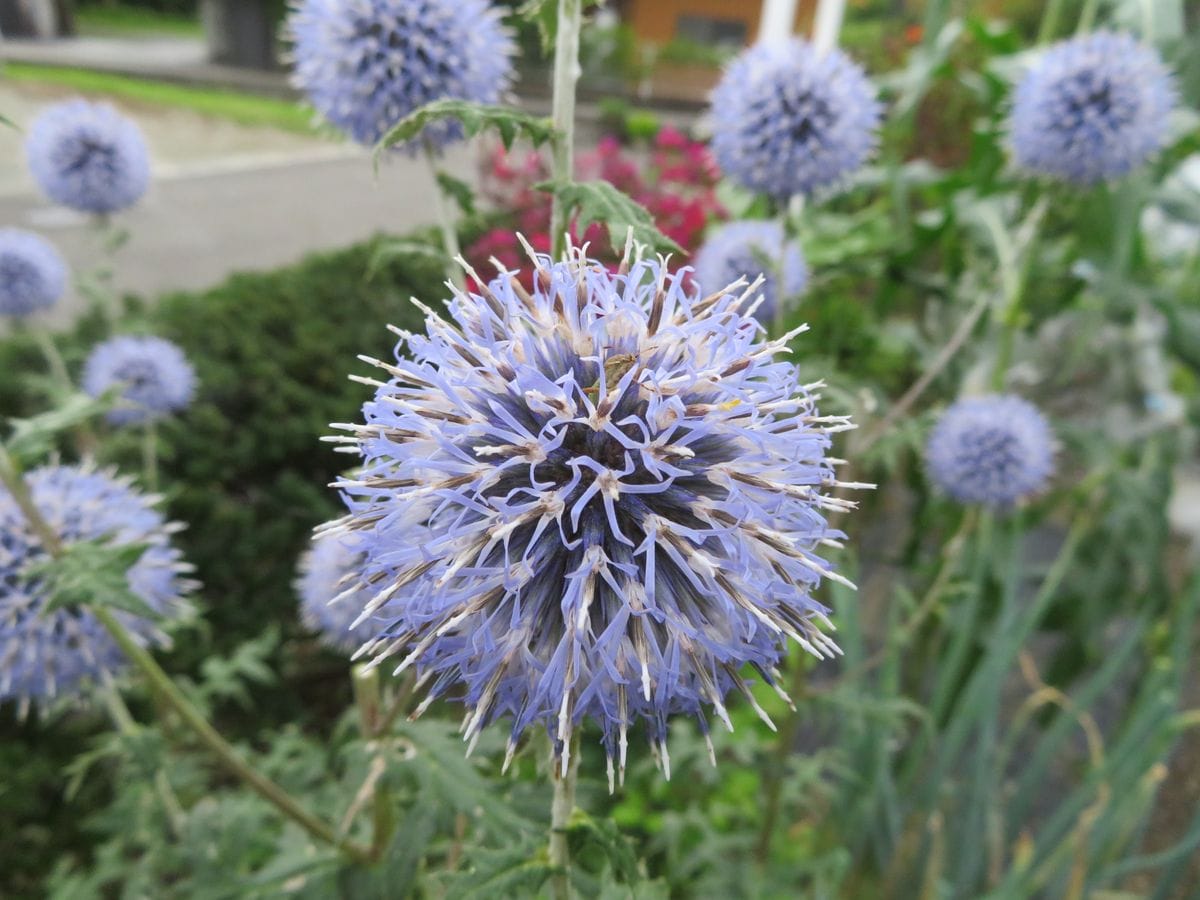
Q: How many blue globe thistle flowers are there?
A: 11